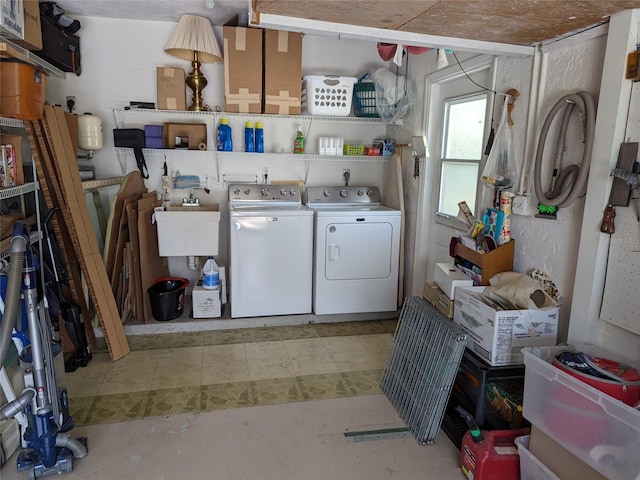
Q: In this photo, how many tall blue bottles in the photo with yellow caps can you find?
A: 3